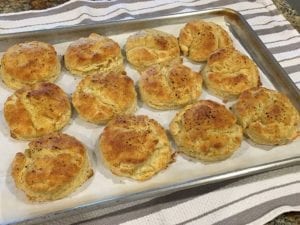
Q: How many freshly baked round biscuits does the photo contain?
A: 12